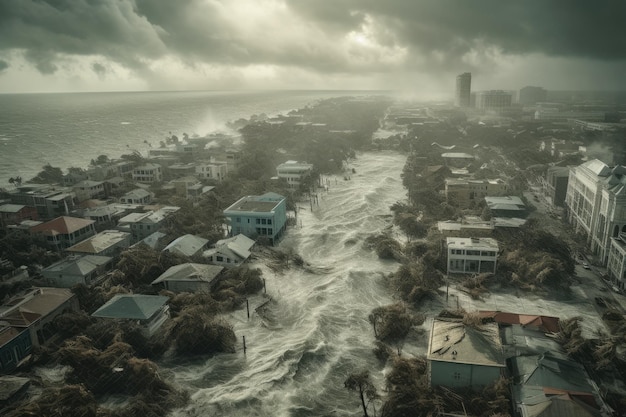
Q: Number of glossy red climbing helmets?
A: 0